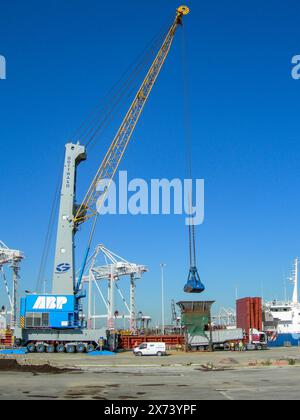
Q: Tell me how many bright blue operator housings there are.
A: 1